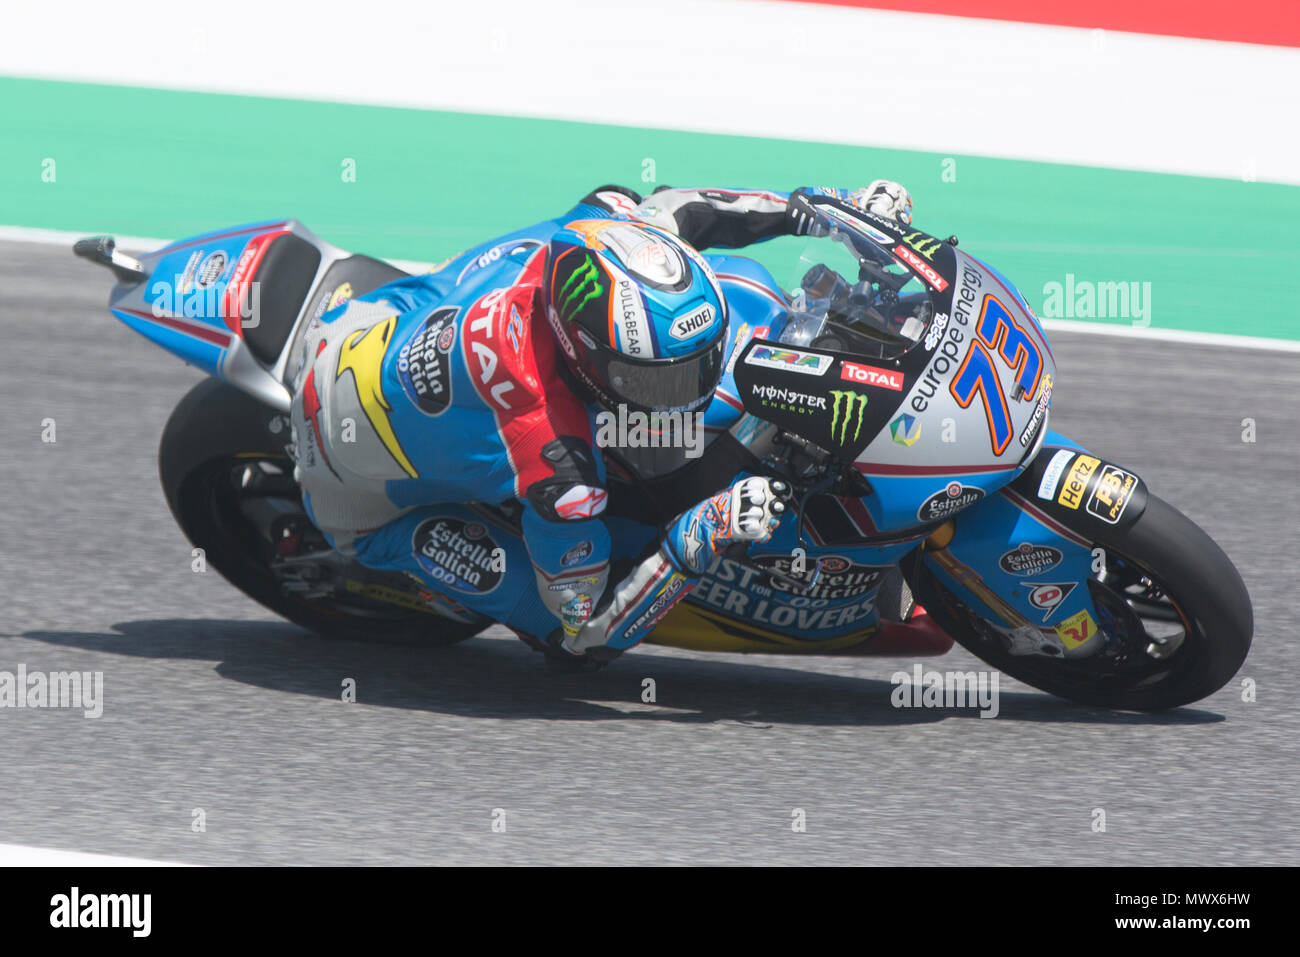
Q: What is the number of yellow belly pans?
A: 1